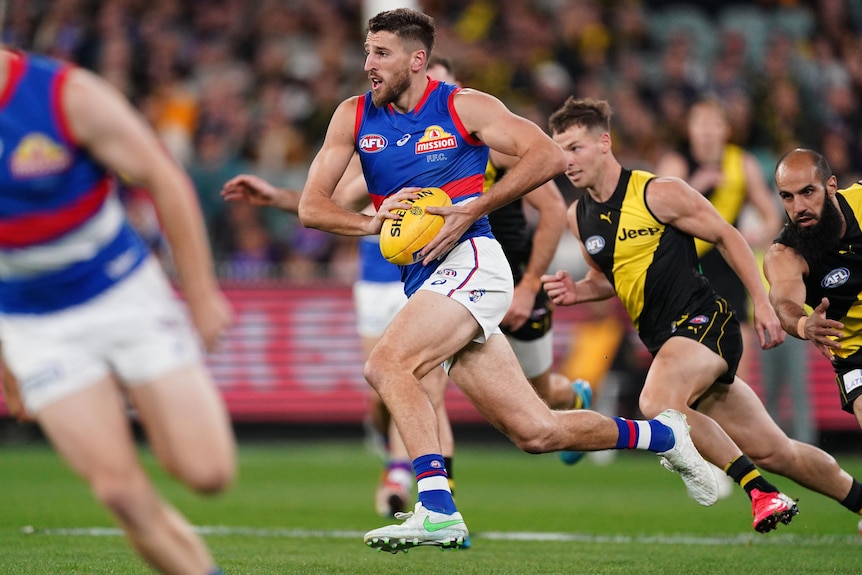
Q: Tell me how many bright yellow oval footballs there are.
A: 1